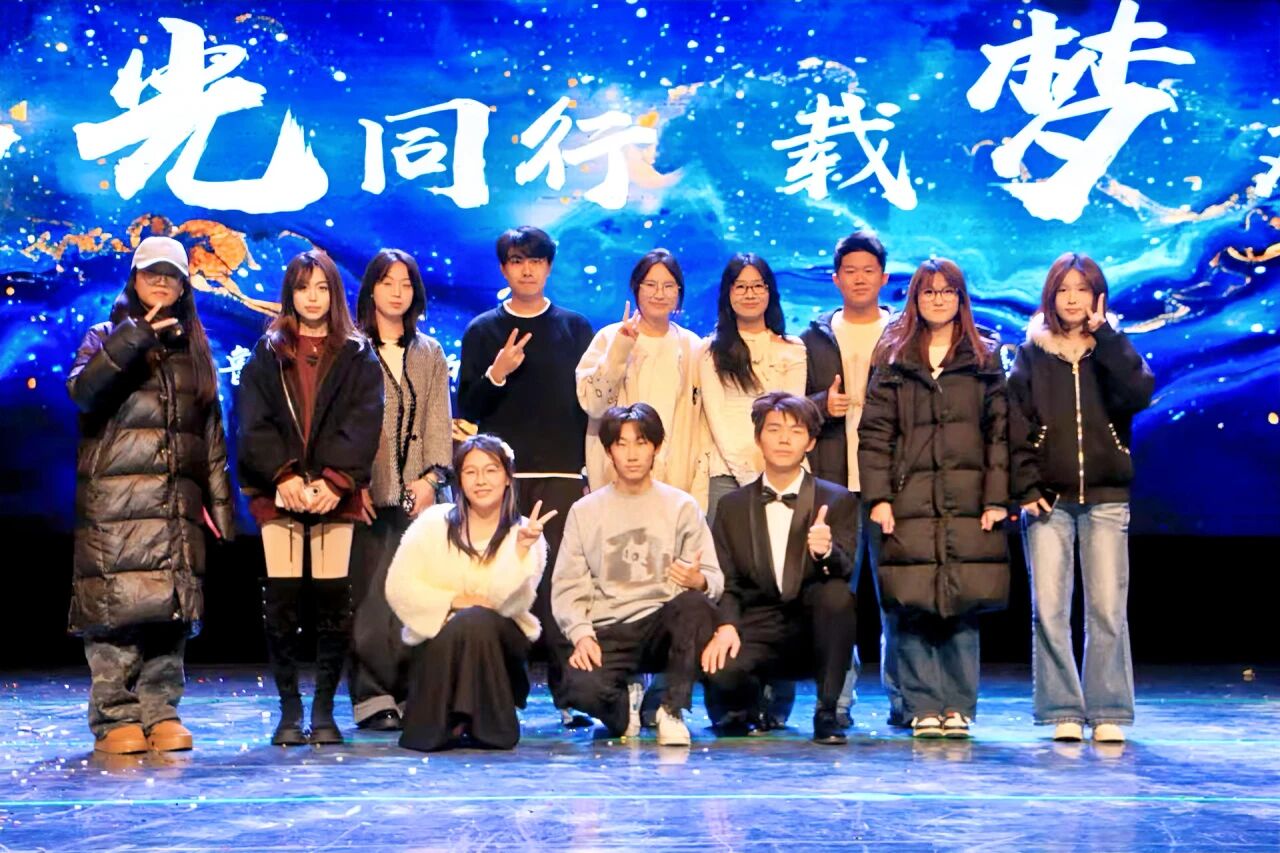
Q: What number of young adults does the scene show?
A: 12